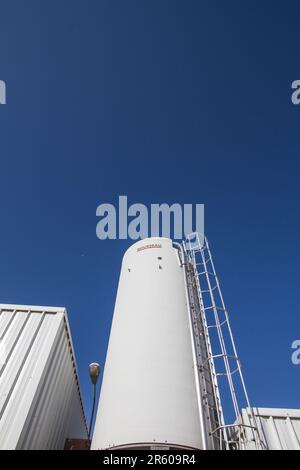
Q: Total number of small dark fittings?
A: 3